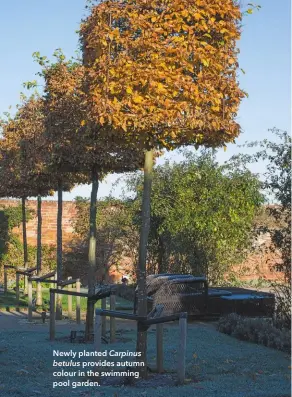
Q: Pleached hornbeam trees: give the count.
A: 5